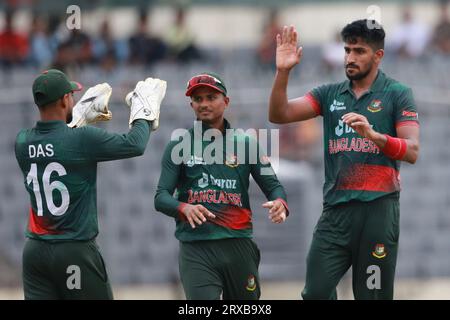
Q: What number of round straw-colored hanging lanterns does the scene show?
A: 0